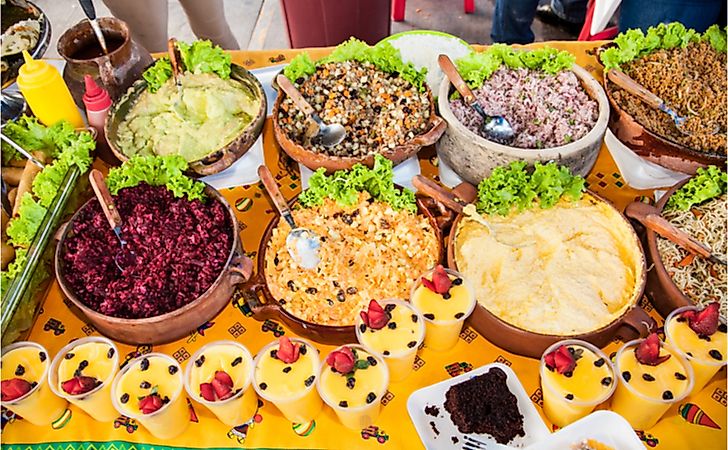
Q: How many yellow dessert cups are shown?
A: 11